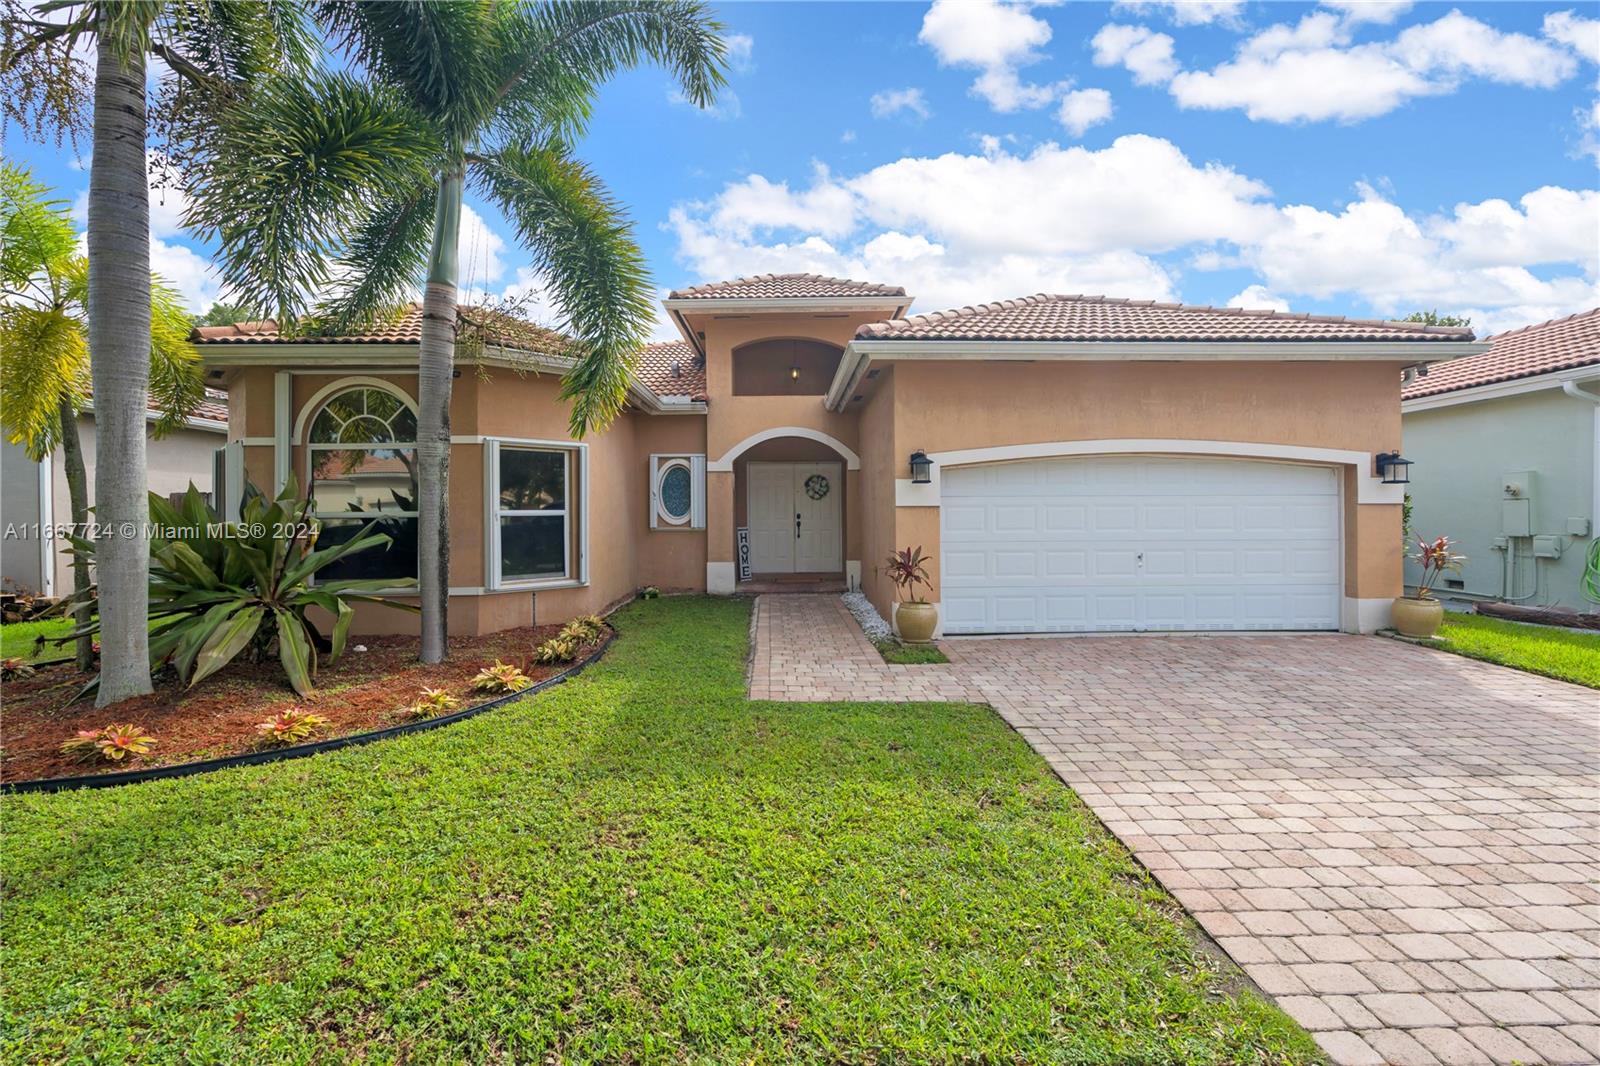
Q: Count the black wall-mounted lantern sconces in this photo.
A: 2